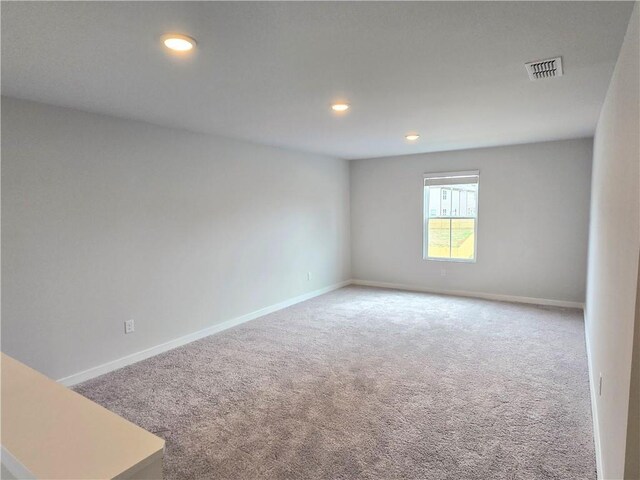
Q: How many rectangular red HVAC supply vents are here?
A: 0